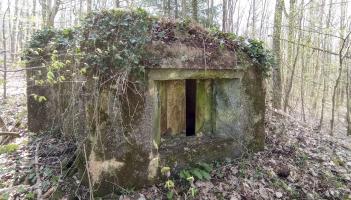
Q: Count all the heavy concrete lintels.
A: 1